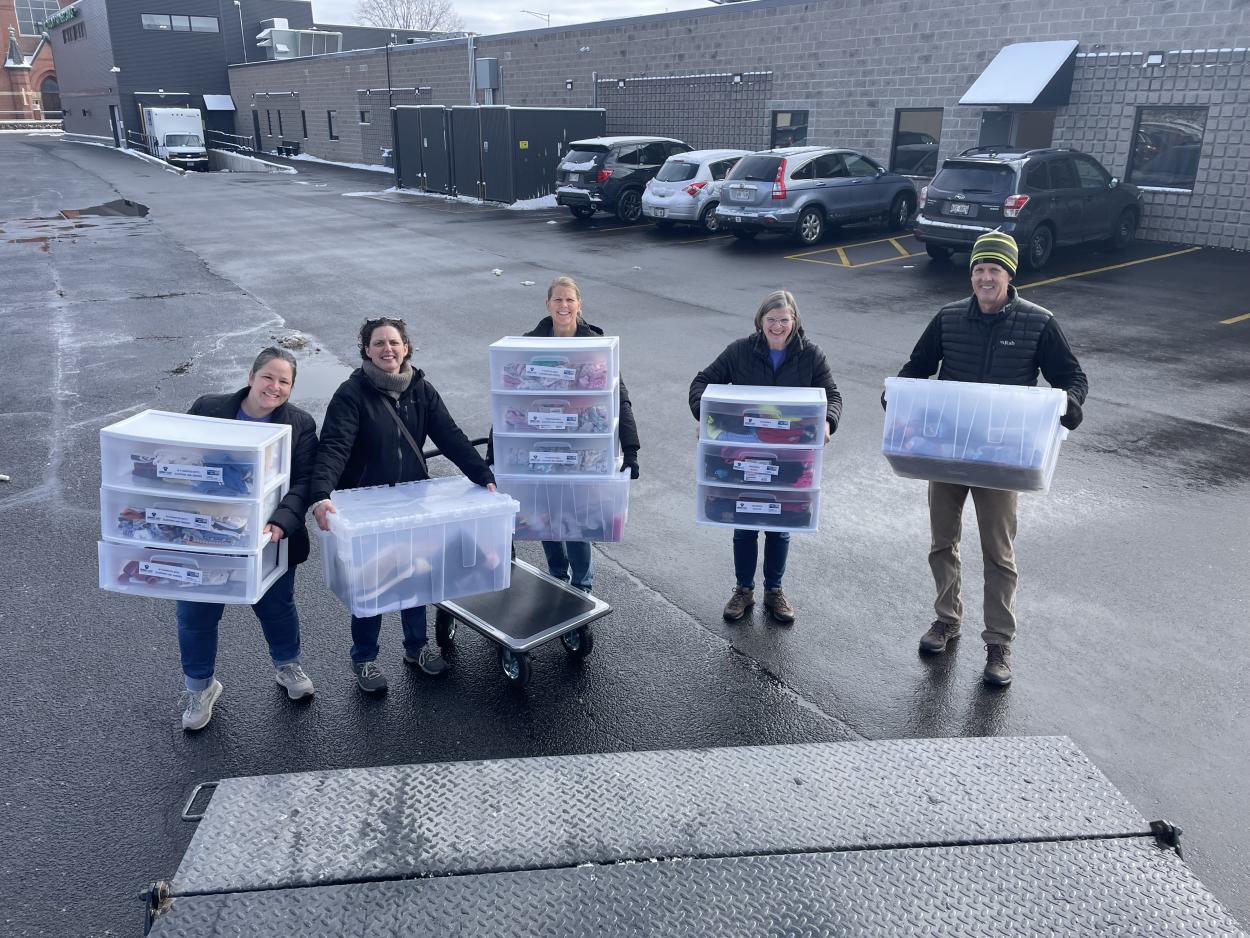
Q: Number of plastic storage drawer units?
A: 3